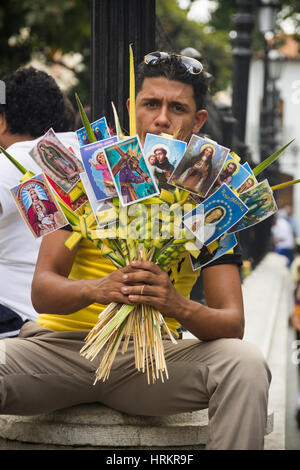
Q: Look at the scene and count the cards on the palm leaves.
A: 14